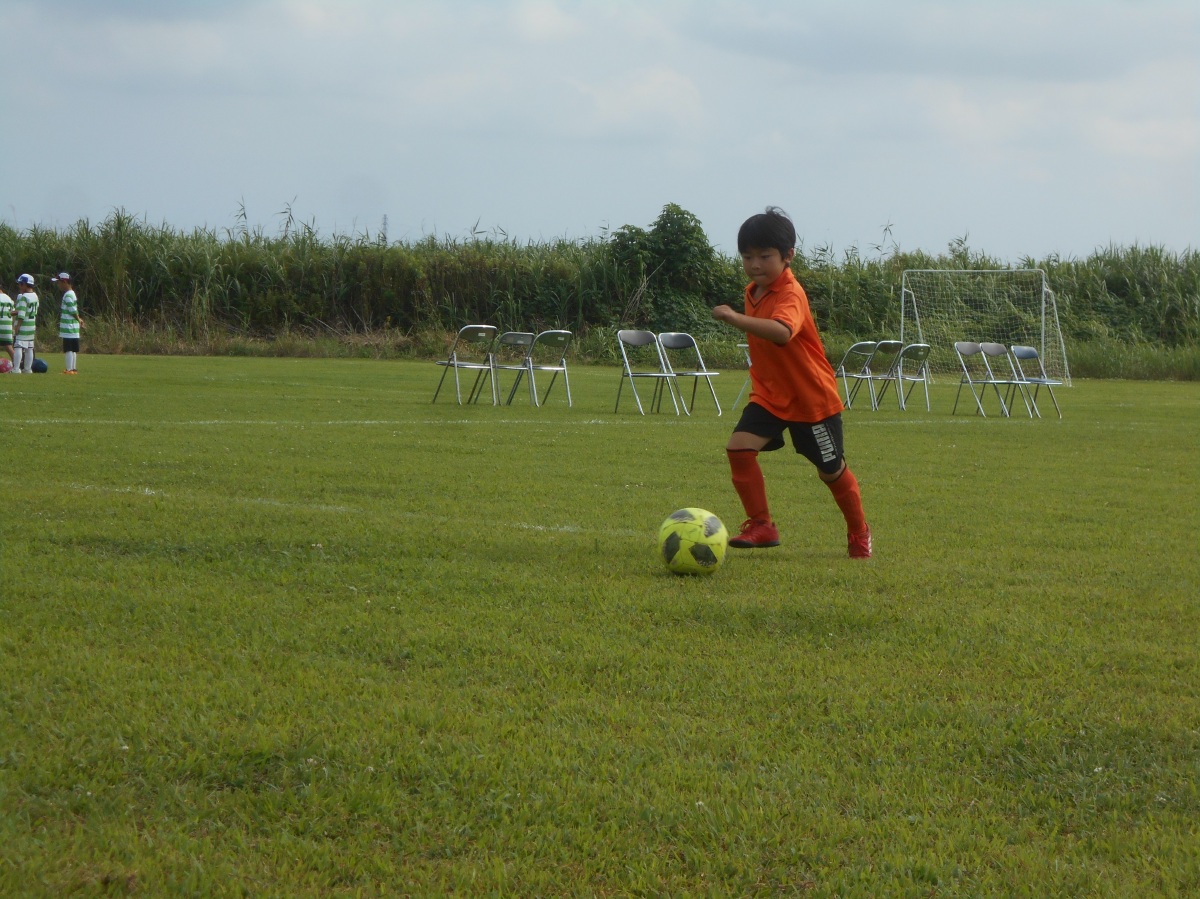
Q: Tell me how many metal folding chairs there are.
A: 11